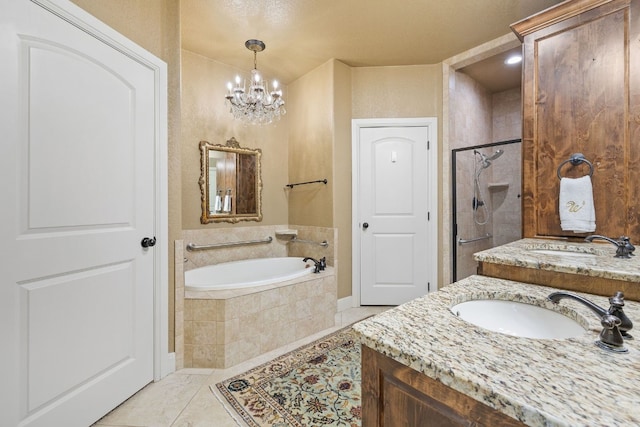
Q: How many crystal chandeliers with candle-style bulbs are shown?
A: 1